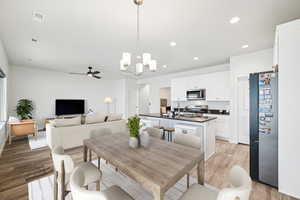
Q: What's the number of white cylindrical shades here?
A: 5